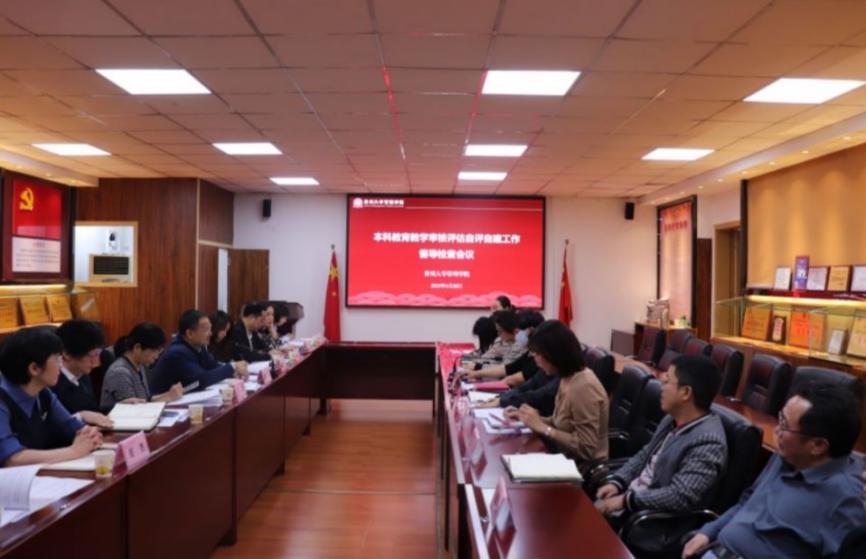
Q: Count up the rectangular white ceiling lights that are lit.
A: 9